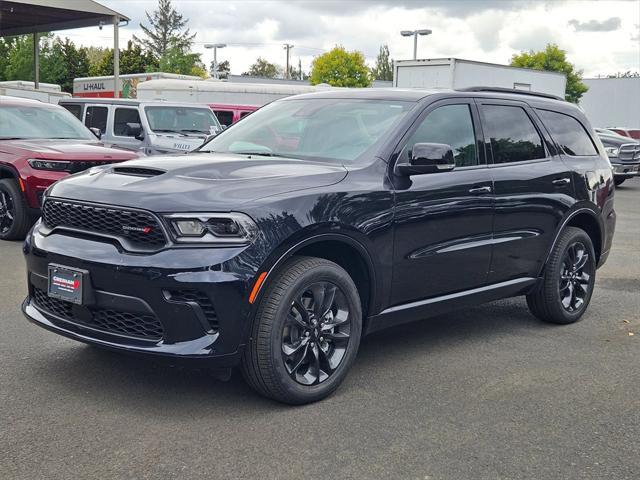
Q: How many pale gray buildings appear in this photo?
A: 1